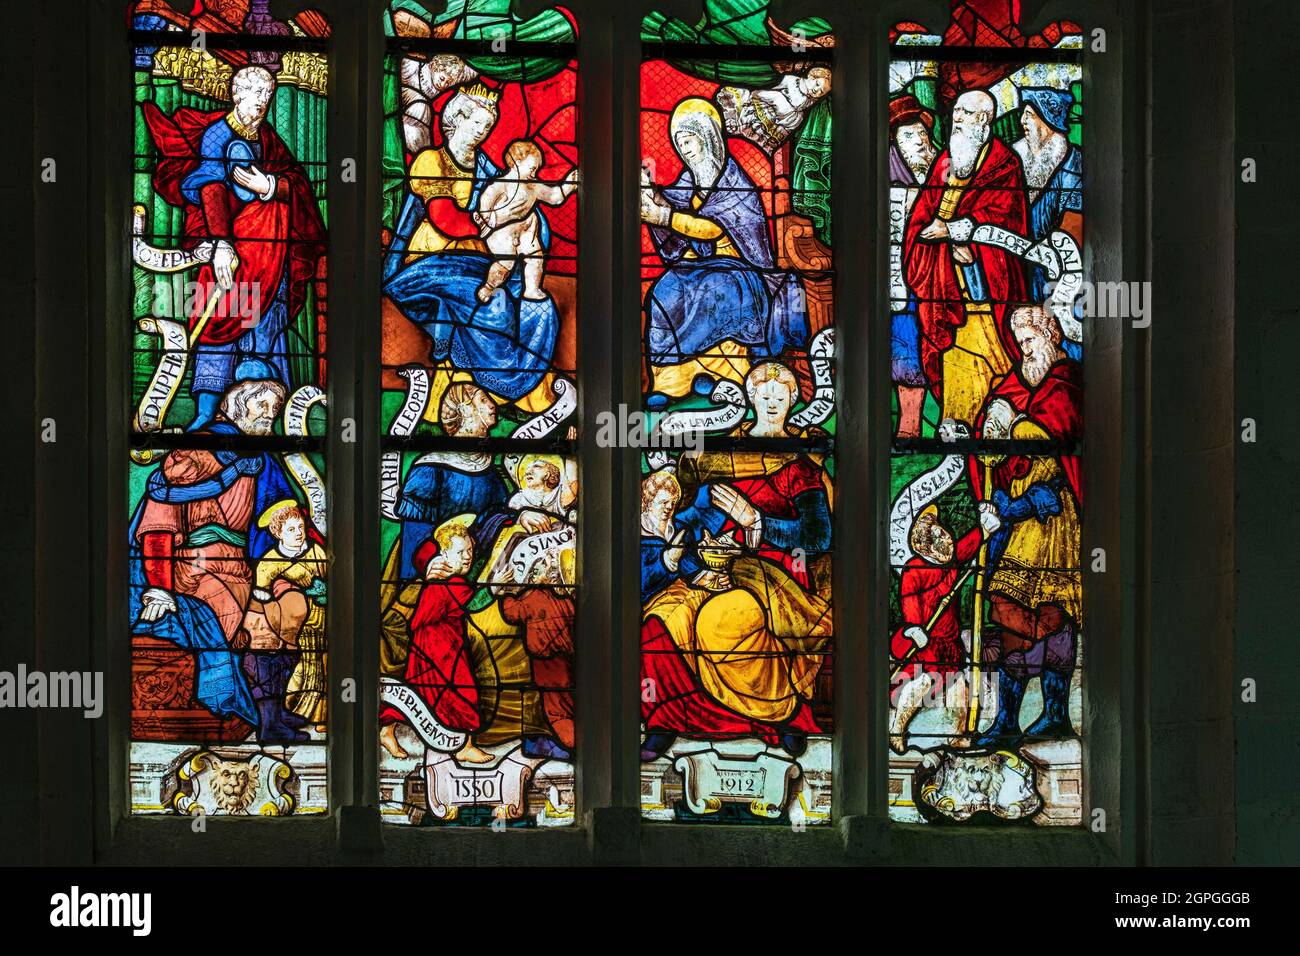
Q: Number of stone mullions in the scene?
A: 3